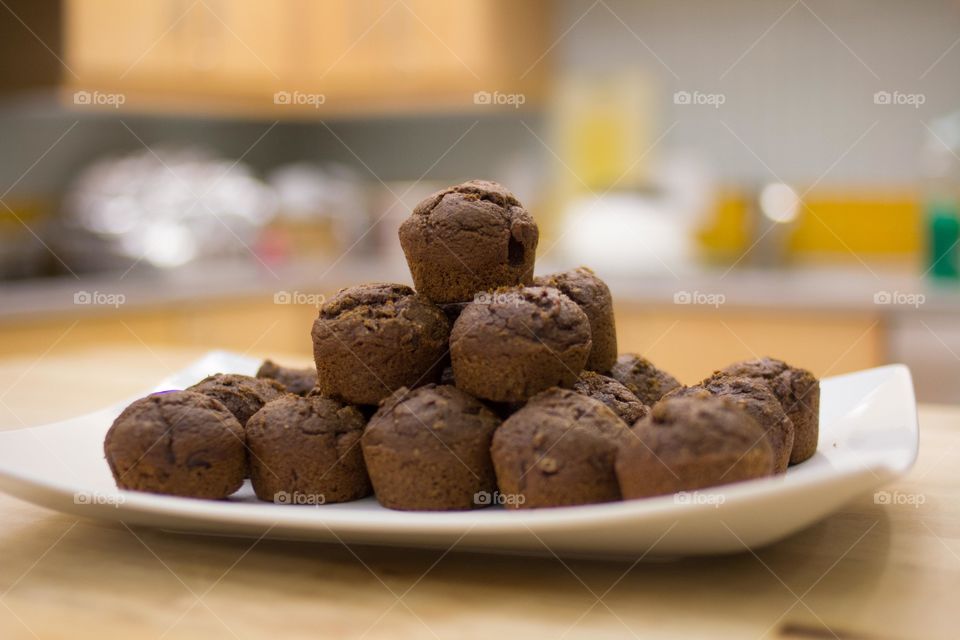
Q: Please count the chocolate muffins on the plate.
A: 15